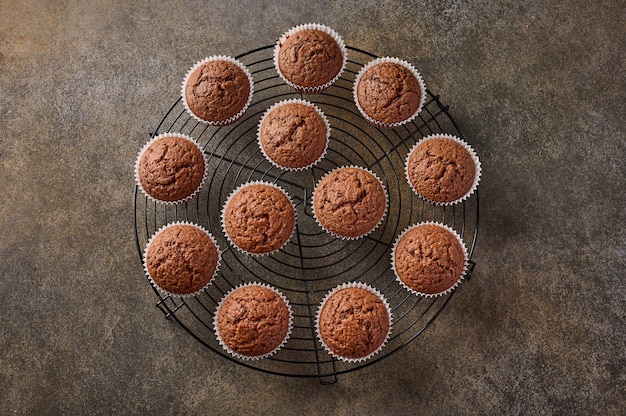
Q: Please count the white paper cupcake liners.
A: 12